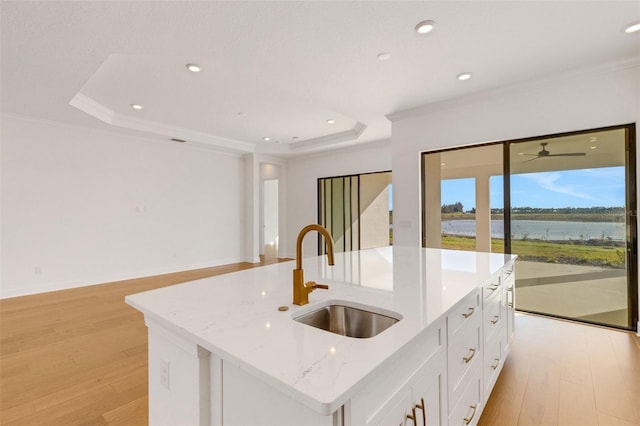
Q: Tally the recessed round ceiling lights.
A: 7